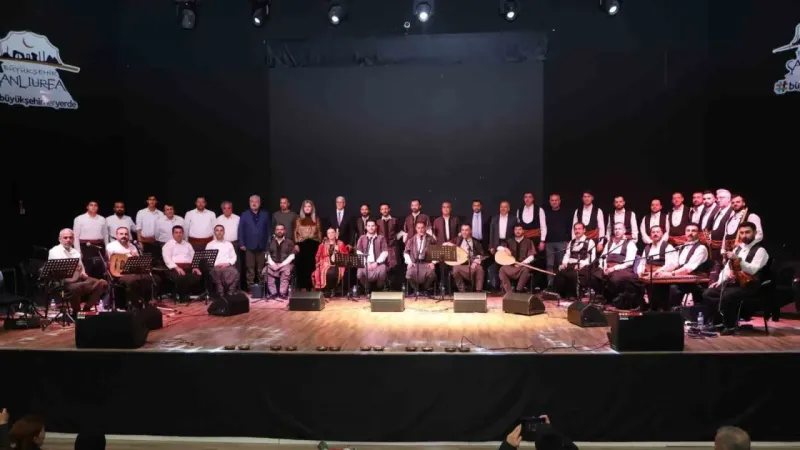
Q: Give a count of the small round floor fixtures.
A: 12